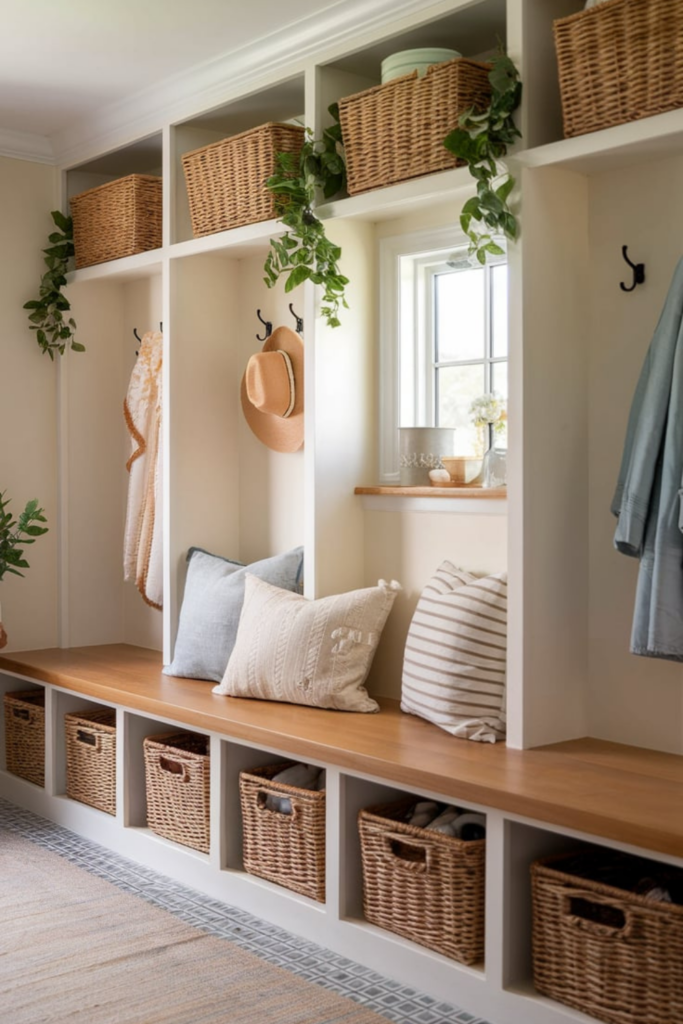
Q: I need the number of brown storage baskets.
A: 10